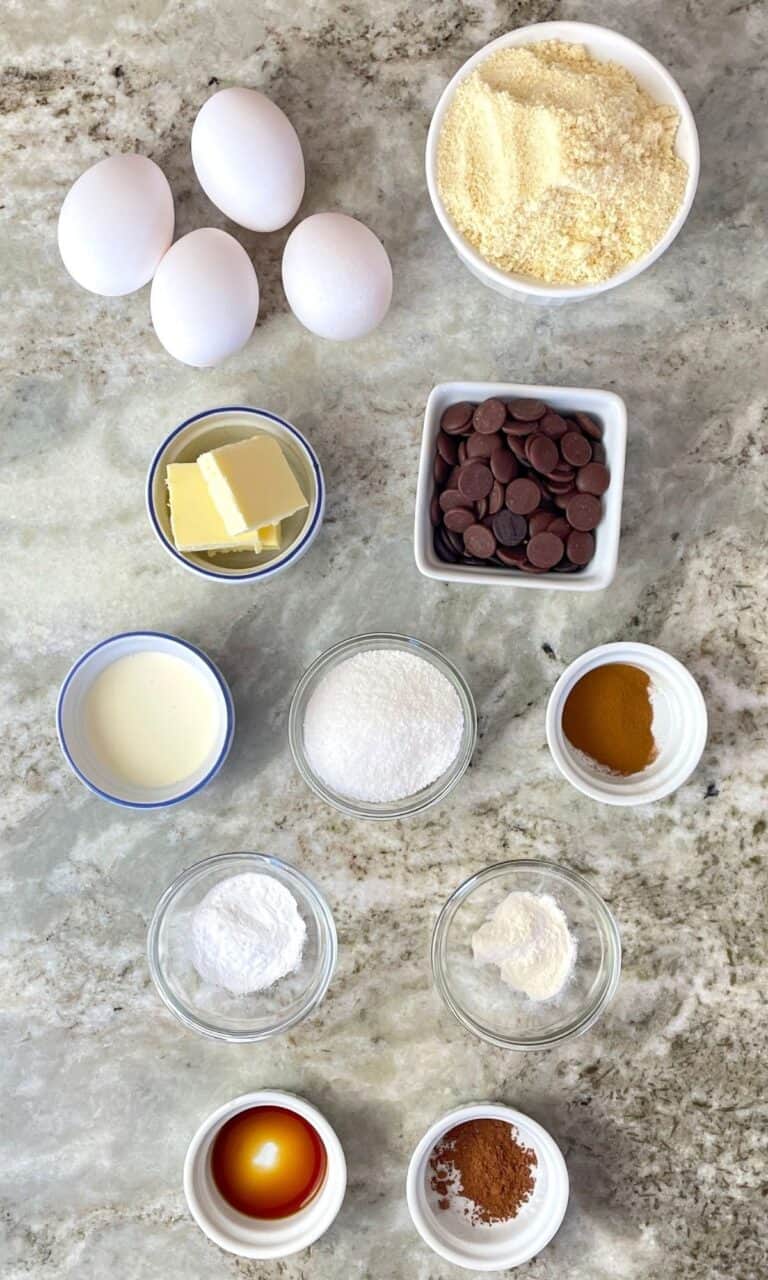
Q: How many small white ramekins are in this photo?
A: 3